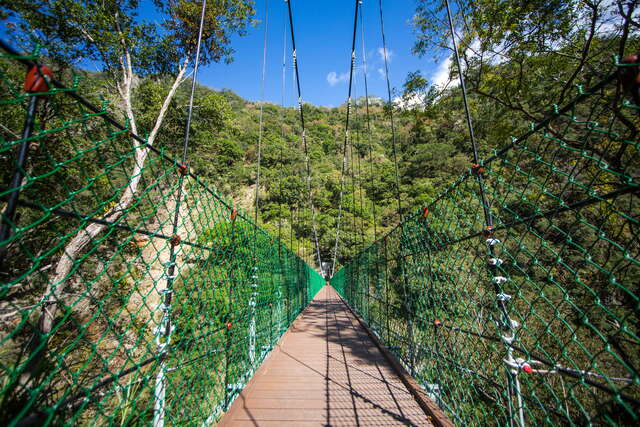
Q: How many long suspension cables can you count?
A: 2